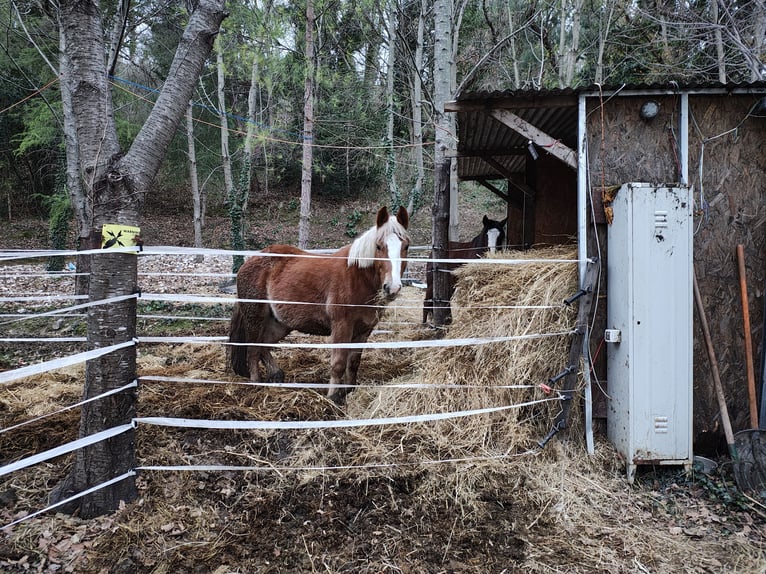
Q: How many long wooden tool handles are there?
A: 2